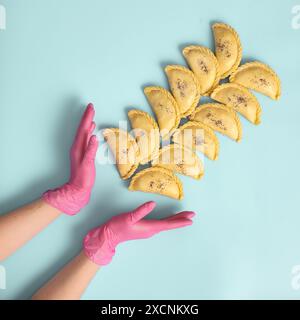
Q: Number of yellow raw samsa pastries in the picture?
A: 12